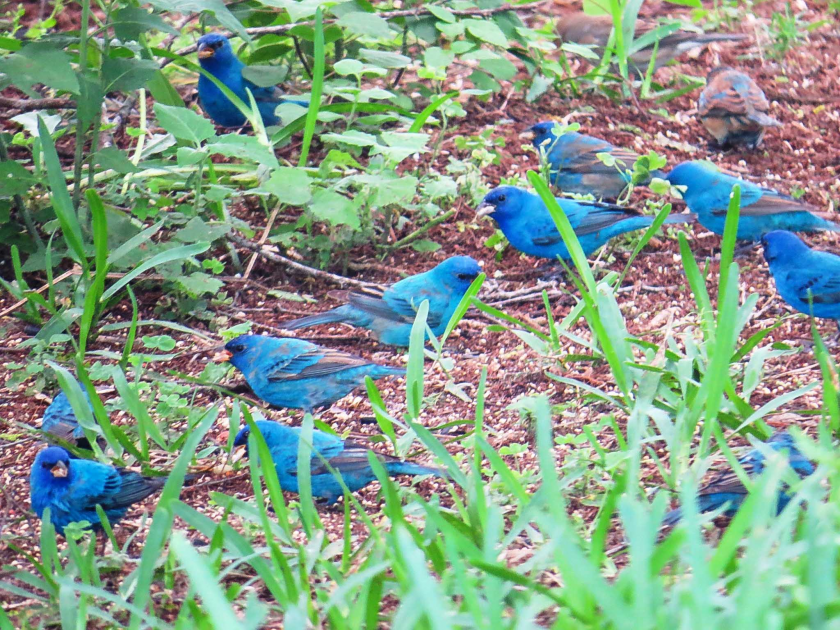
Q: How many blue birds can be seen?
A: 11